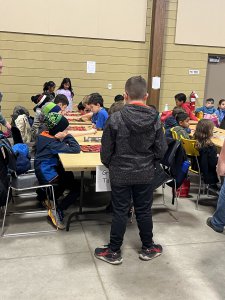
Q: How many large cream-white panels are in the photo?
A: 2